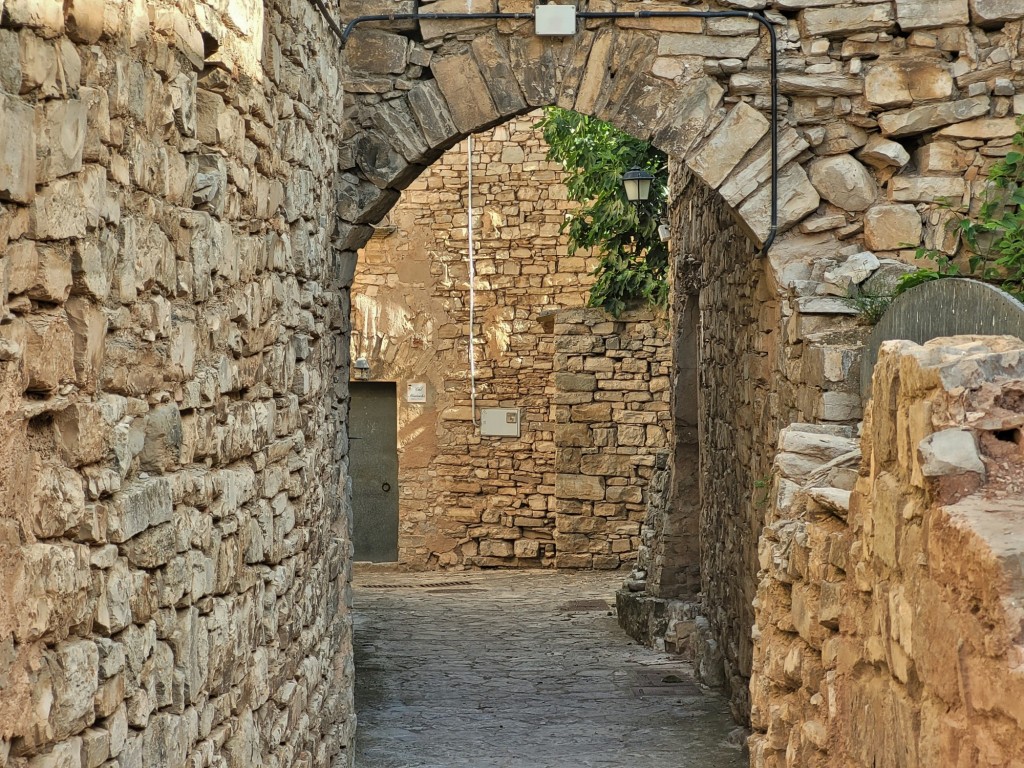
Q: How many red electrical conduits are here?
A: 0